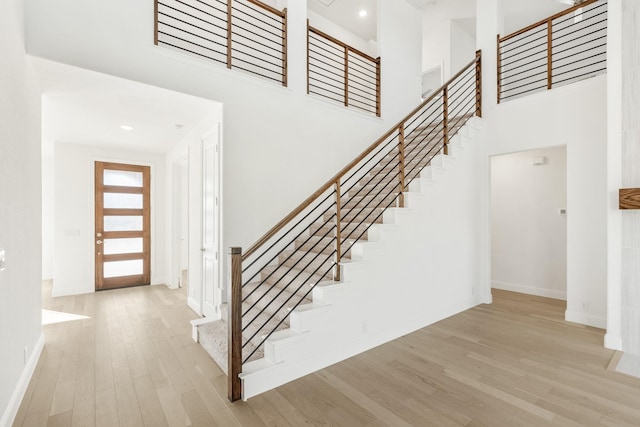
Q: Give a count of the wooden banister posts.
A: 13